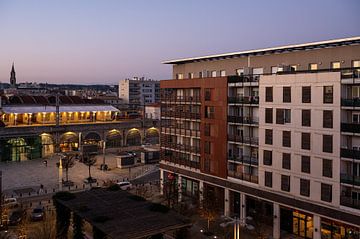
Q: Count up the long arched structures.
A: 1